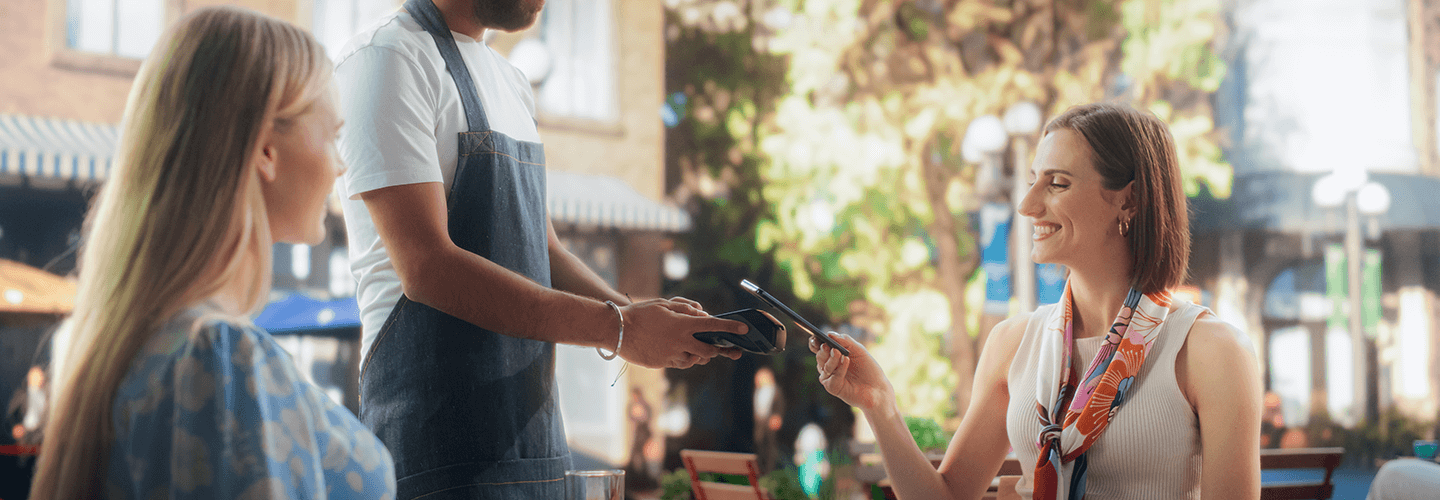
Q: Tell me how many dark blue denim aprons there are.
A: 1